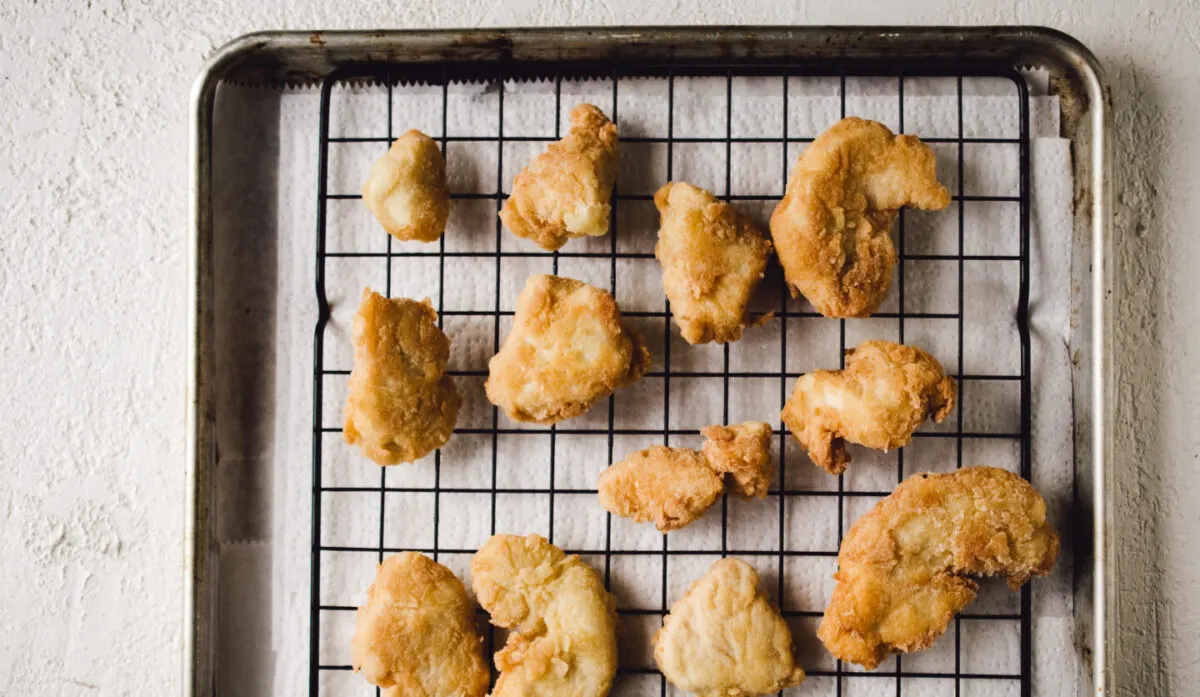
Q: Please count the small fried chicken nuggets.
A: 12